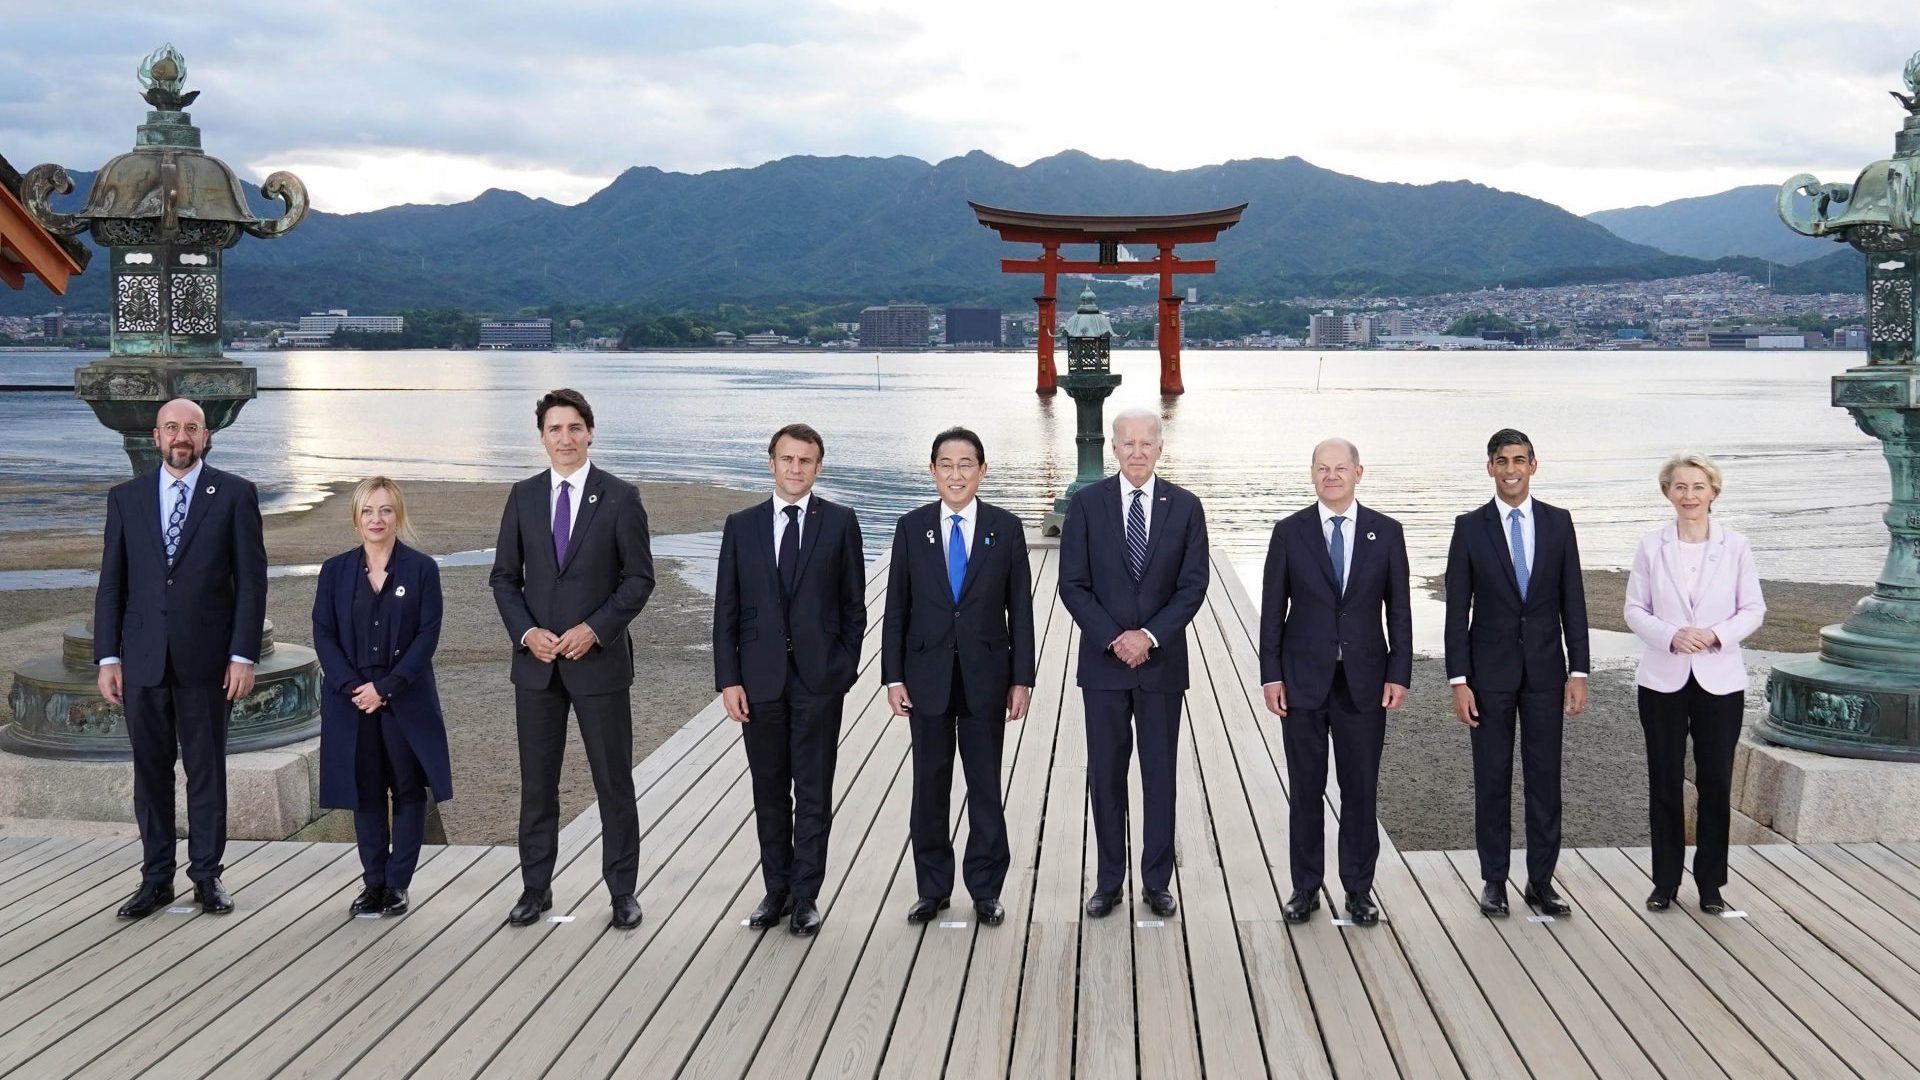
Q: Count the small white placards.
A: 9